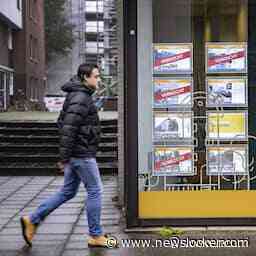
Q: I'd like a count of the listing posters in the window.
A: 8